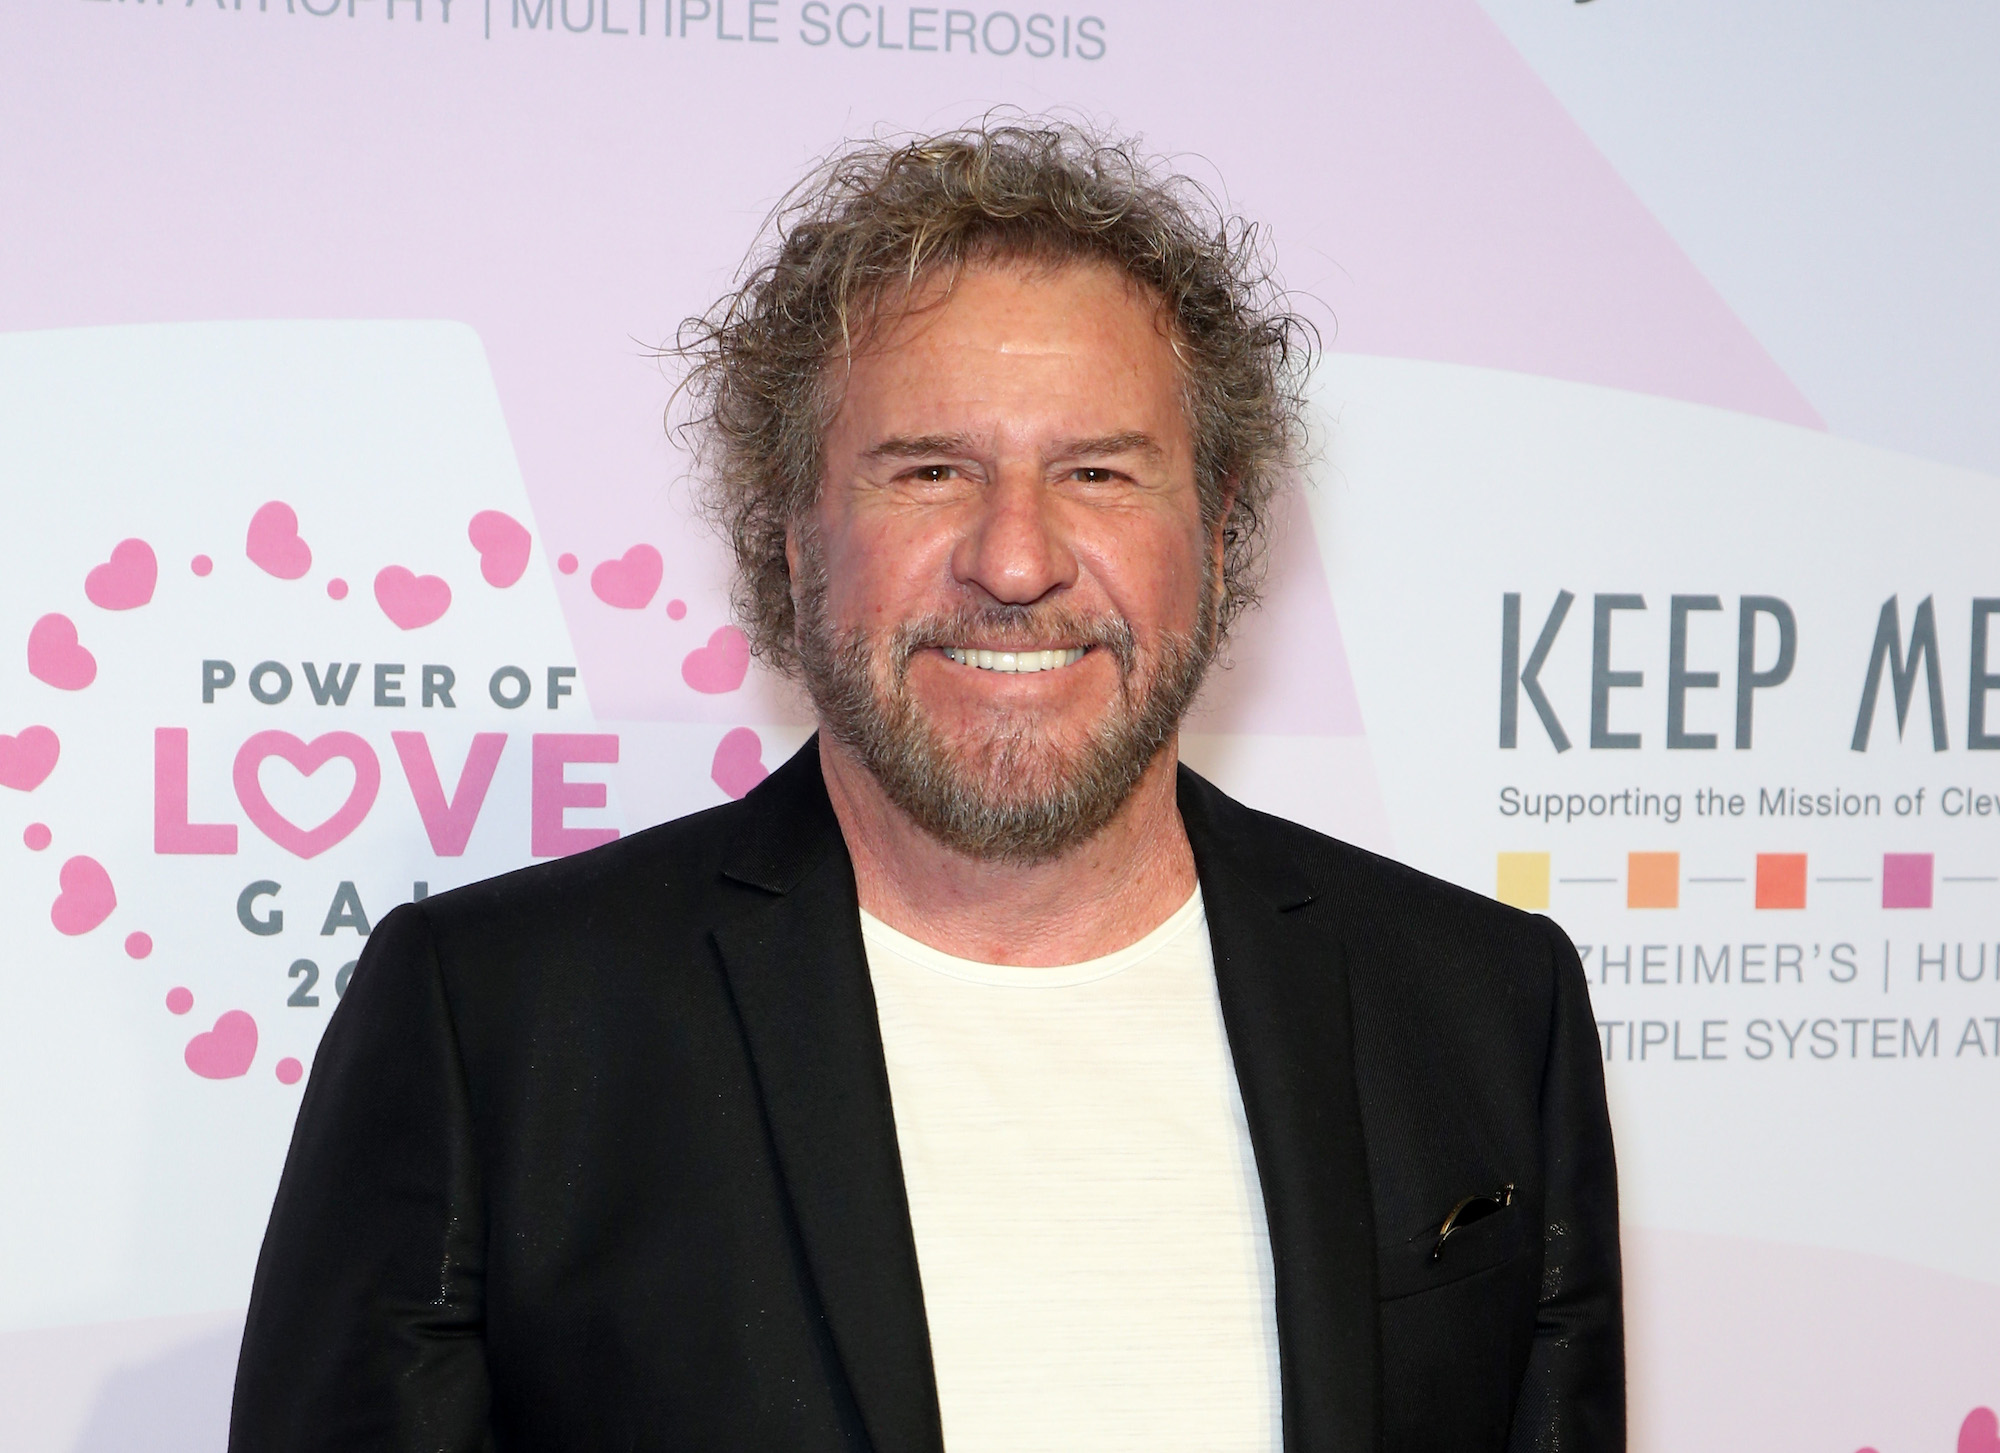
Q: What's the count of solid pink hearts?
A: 12